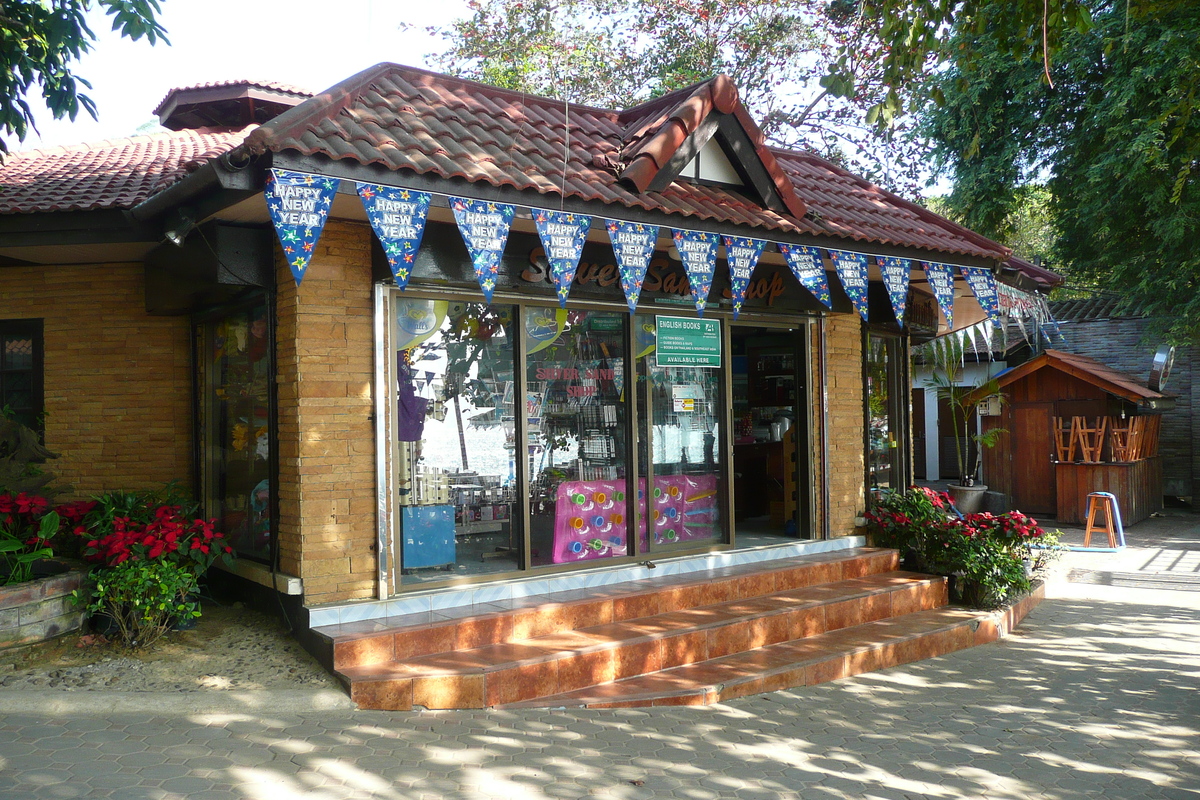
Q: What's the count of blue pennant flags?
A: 12